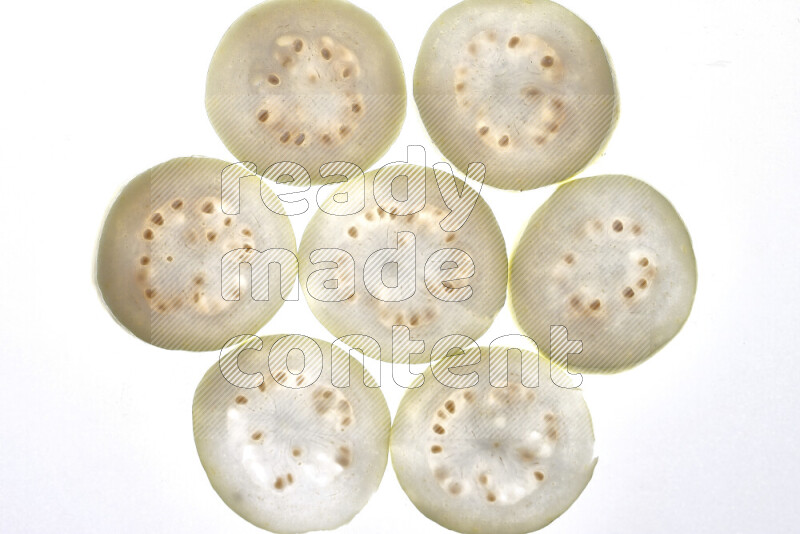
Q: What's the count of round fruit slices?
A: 7